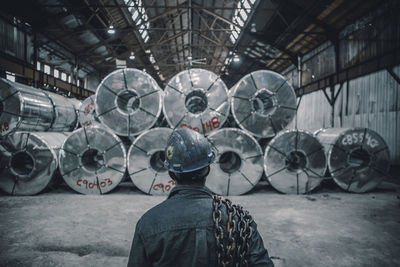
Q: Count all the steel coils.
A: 11